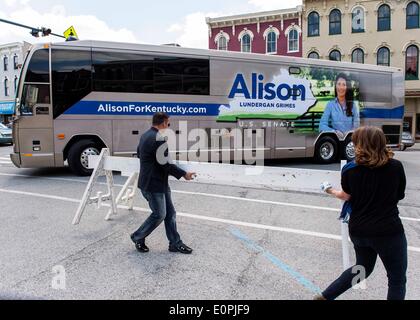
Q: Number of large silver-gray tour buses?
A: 1